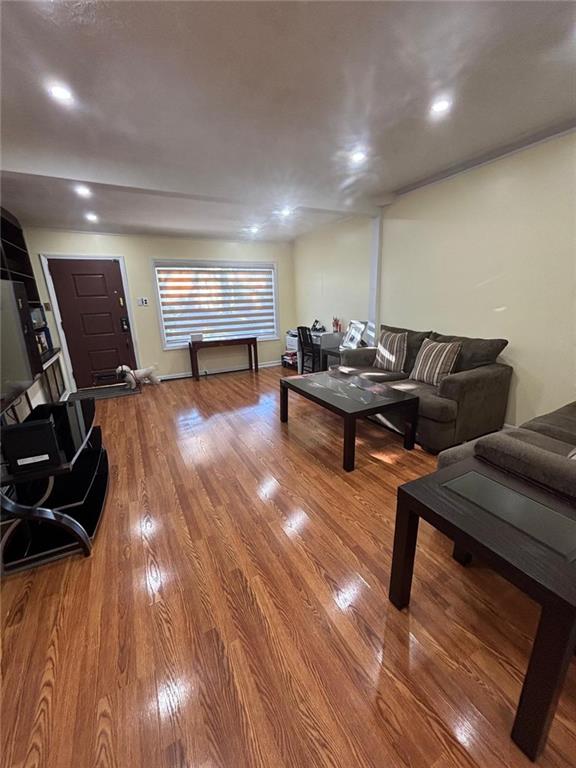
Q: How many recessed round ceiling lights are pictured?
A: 7